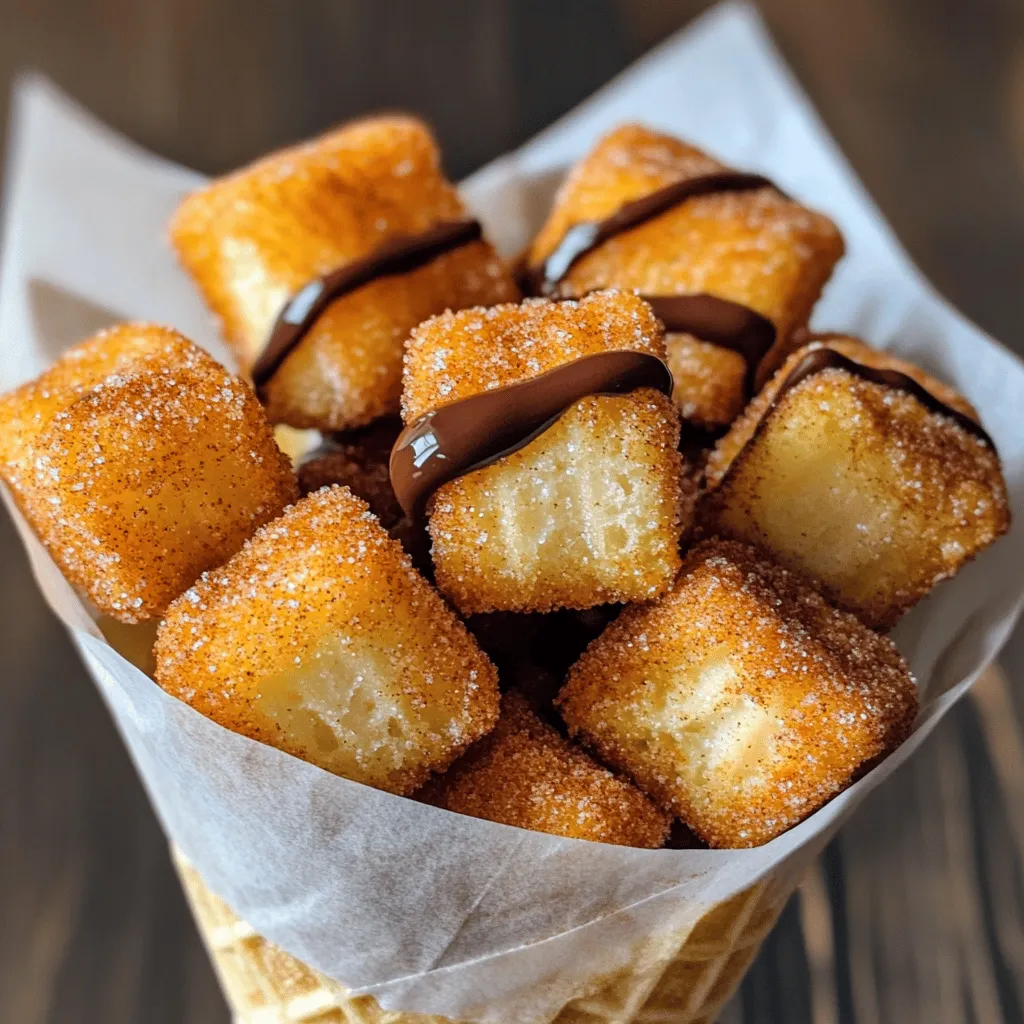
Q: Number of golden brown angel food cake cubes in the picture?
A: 8